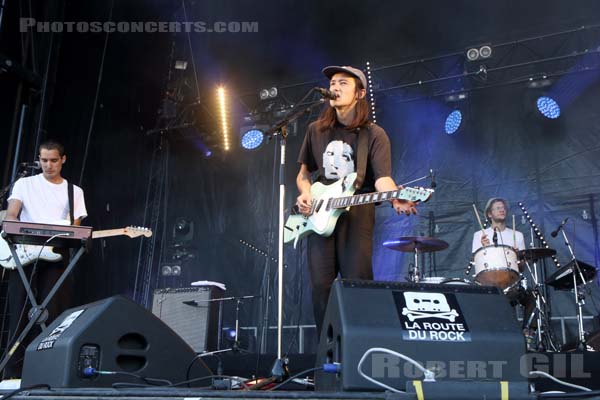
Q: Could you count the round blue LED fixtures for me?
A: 3